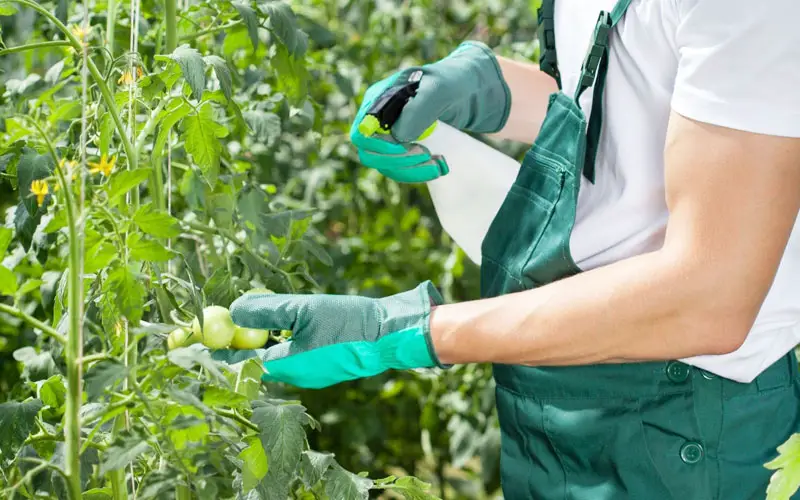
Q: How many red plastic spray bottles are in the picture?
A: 0